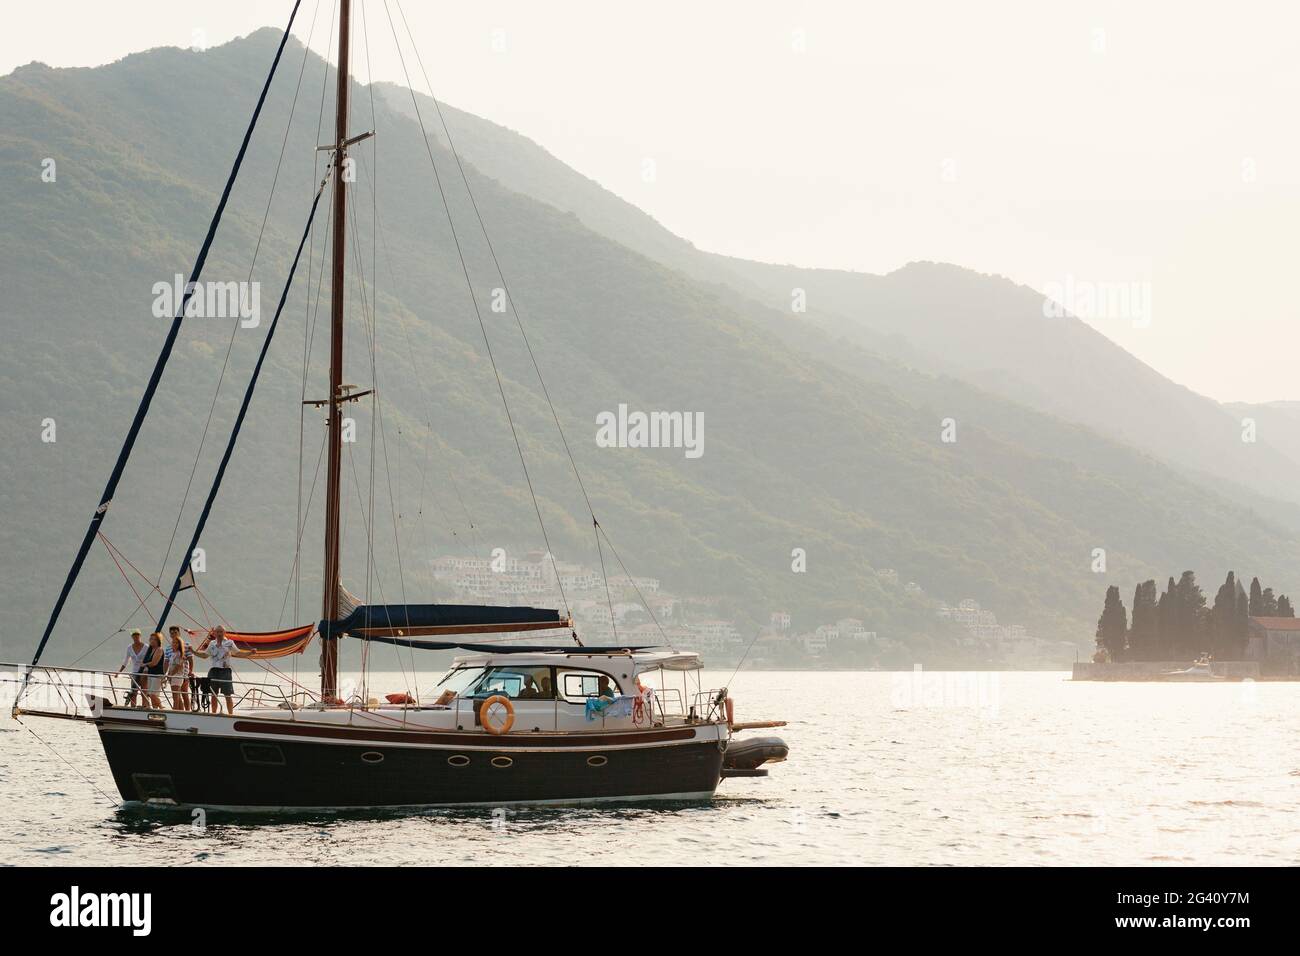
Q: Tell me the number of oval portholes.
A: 4